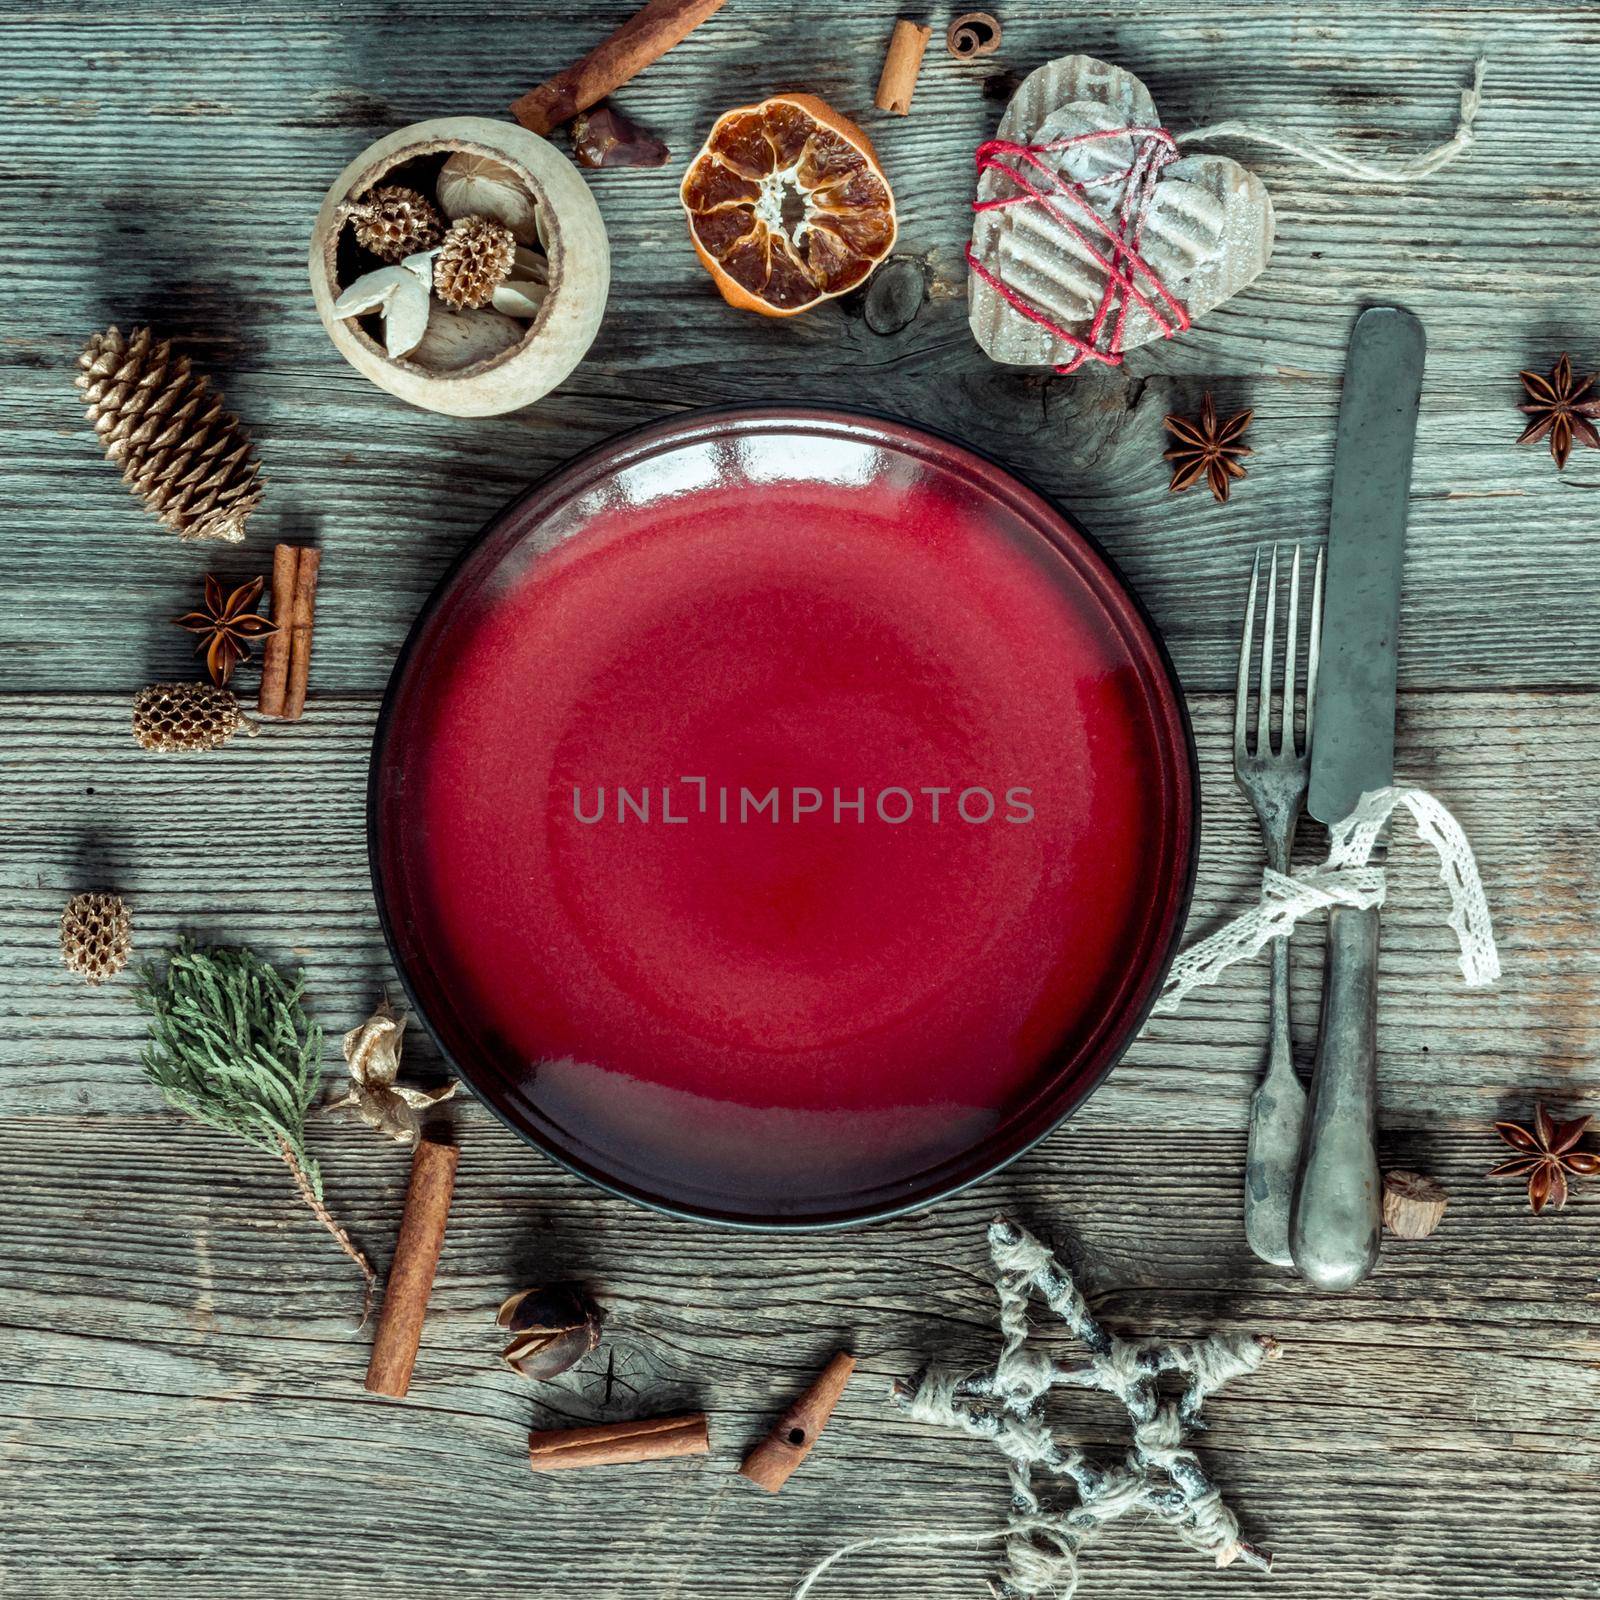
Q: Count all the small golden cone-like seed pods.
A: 4